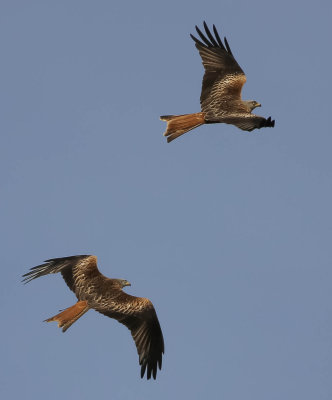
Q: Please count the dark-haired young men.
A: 0